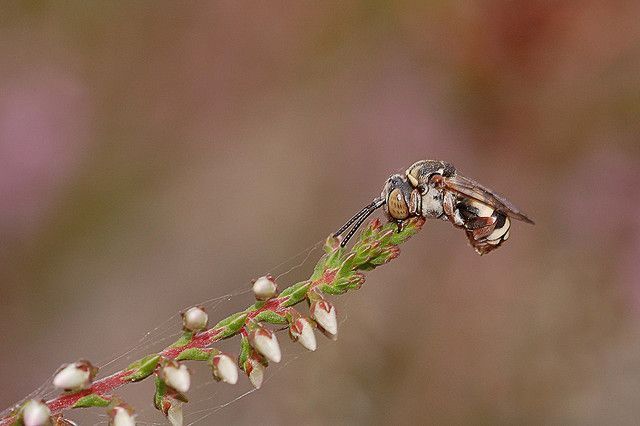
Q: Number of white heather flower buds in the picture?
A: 12